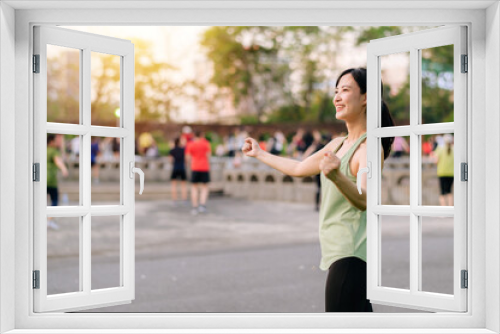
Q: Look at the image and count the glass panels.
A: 12